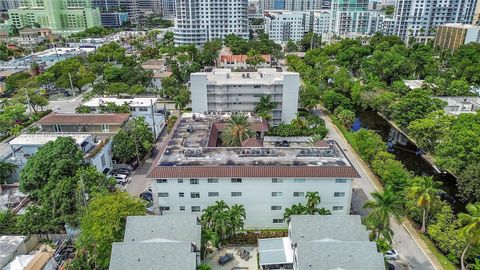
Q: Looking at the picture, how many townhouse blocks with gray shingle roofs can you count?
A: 2